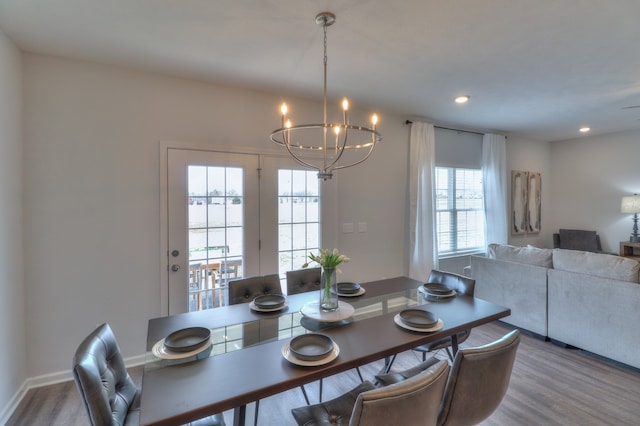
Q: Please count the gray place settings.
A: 6